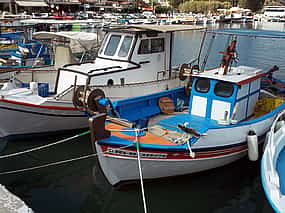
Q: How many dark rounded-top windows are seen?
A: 2